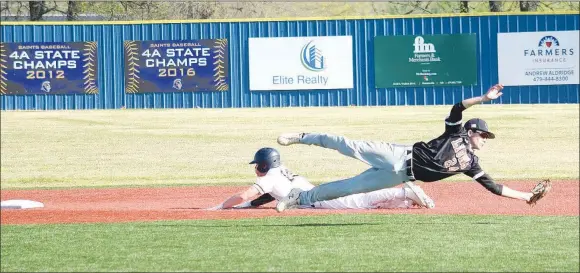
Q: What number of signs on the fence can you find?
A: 5